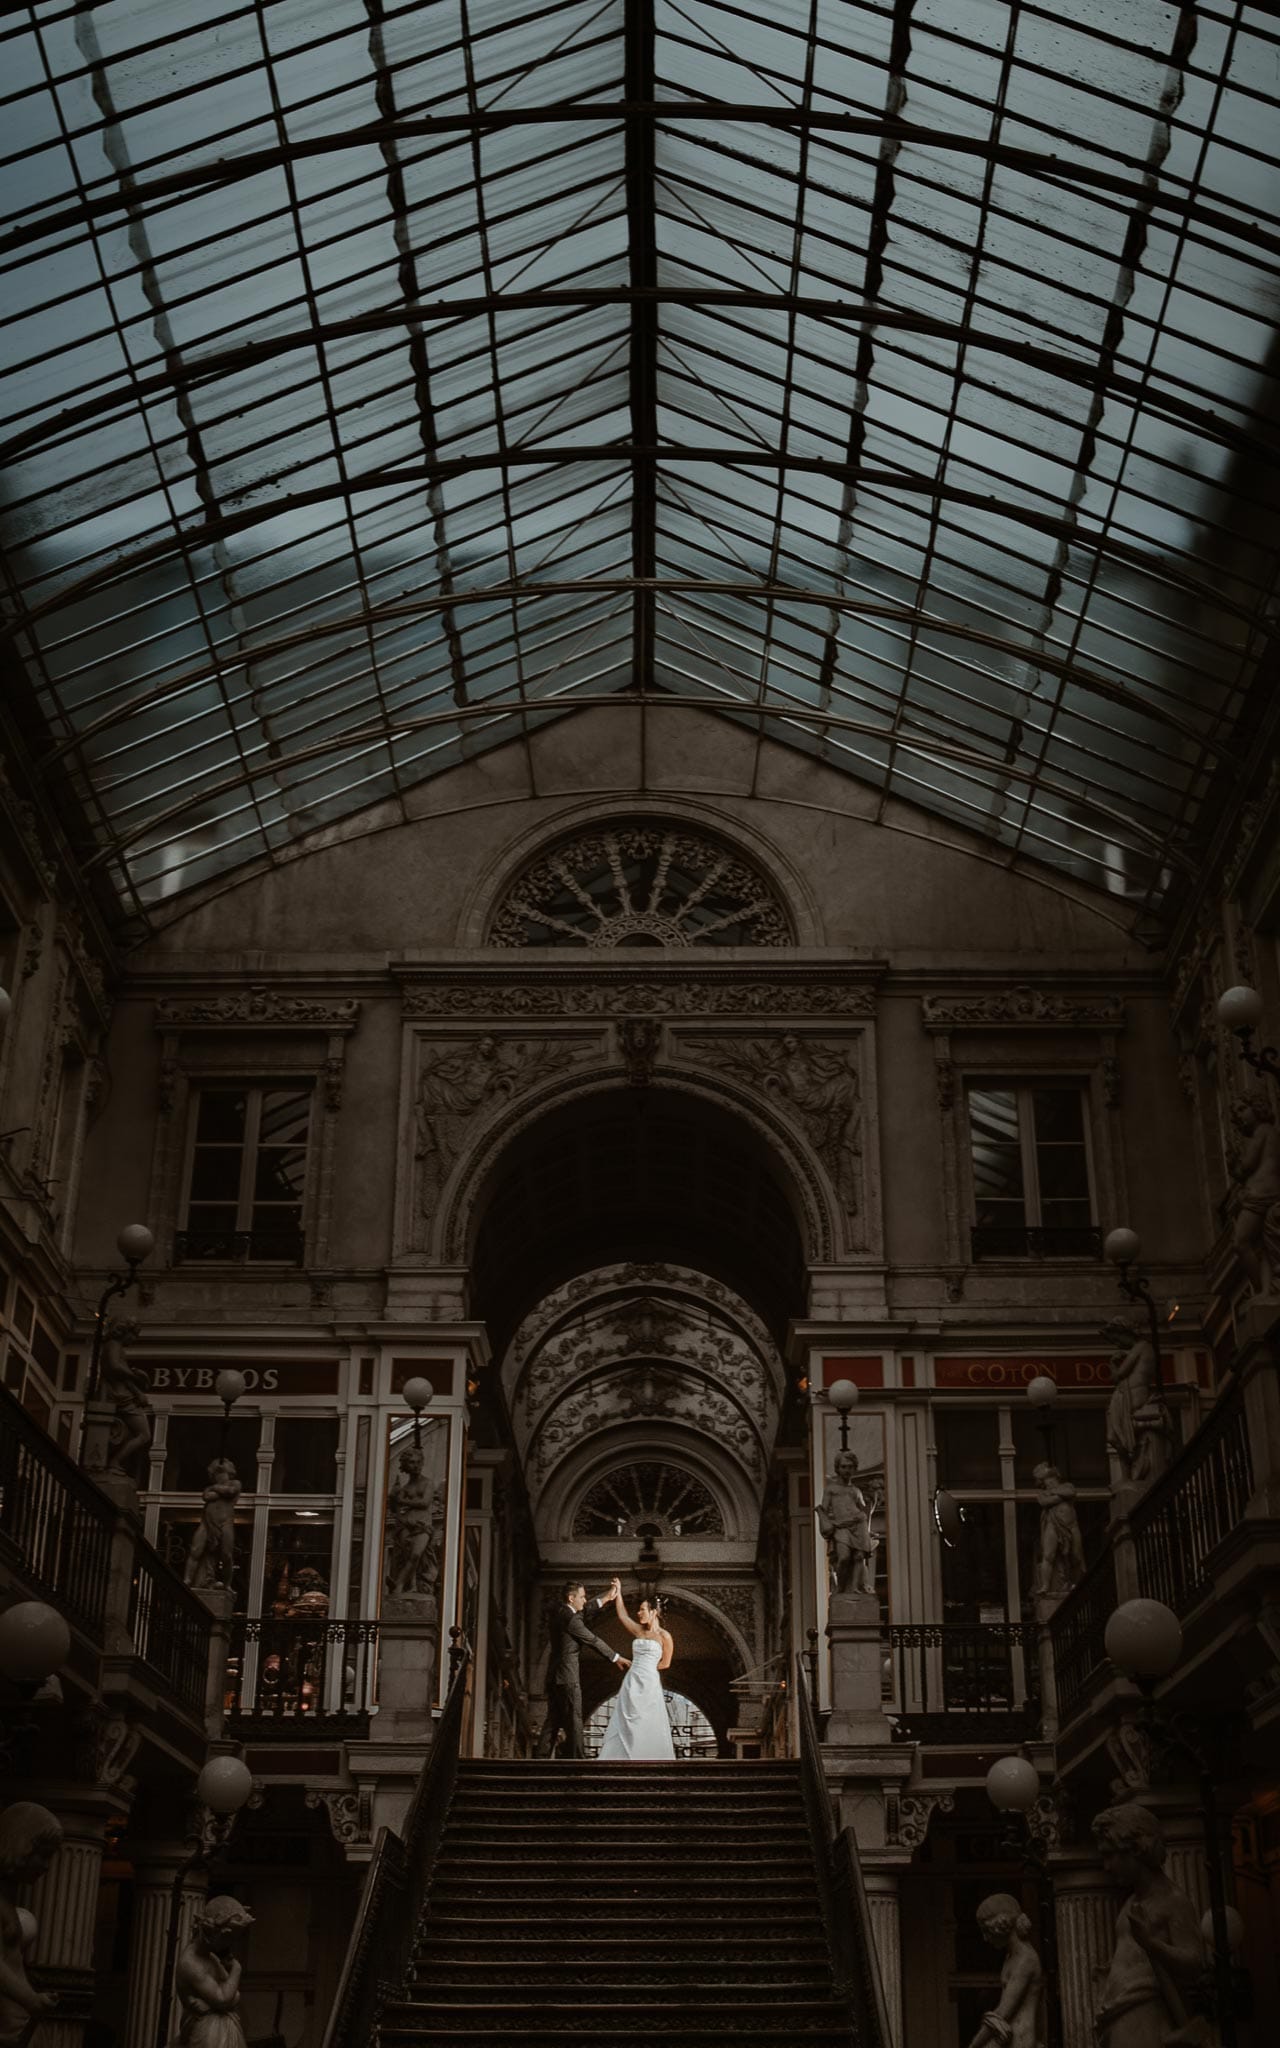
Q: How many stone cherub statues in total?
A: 11